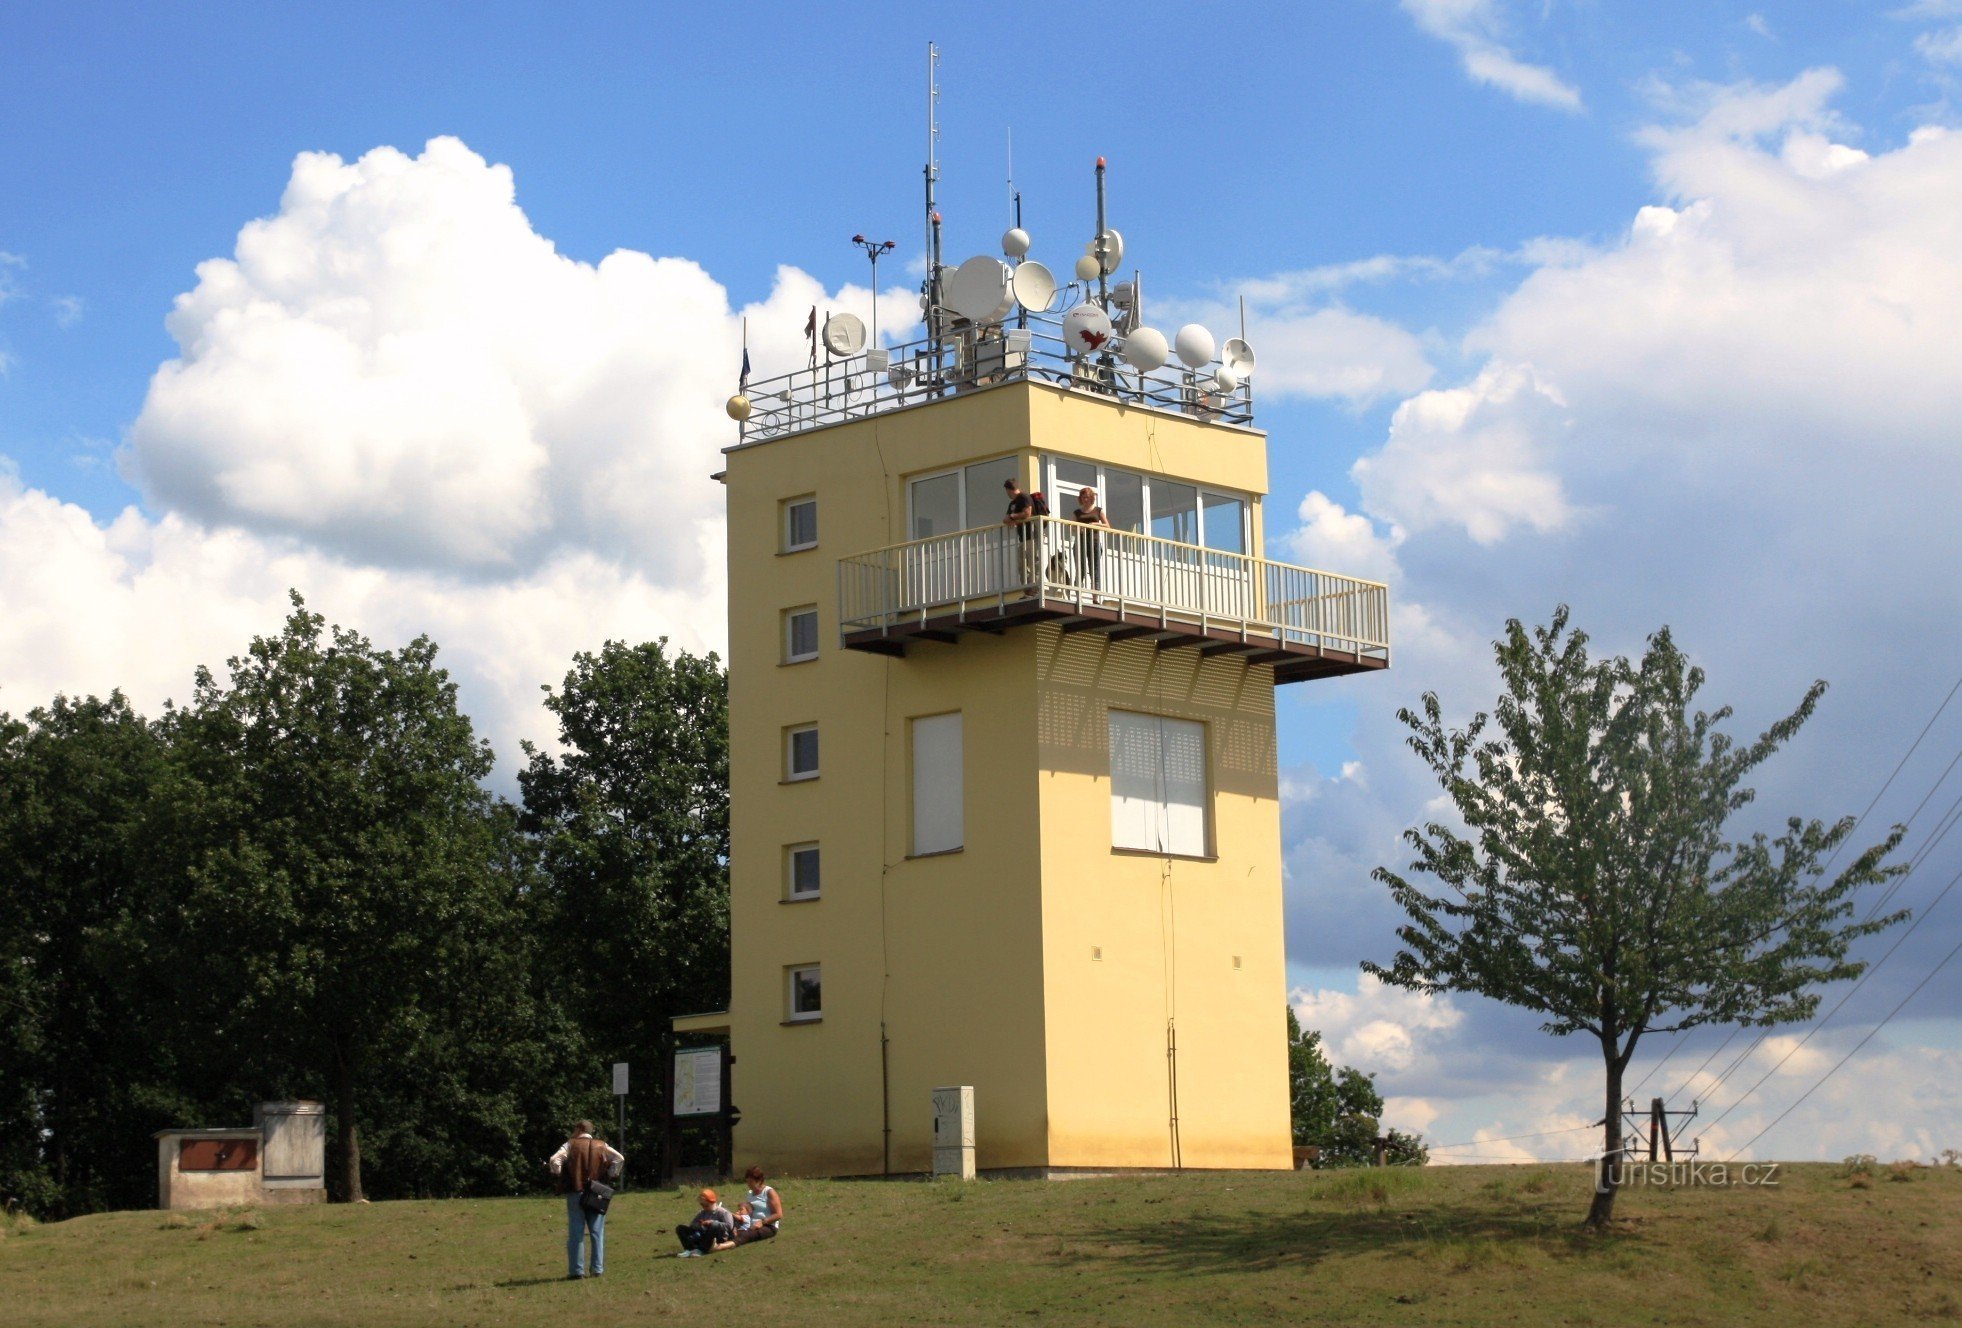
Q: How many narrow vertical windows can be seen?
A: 5